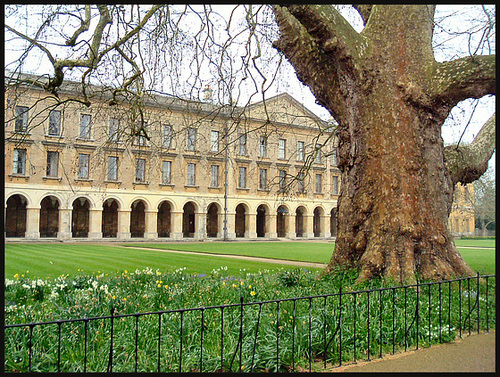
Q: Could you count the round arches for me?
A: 14